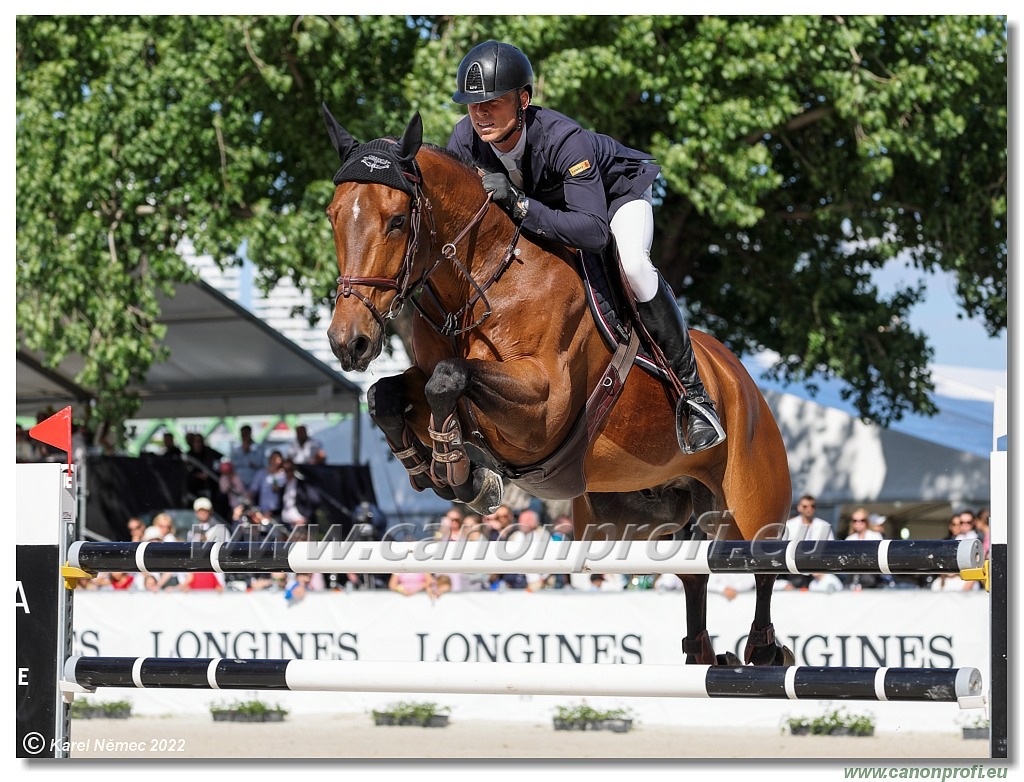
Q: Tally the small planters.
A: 6